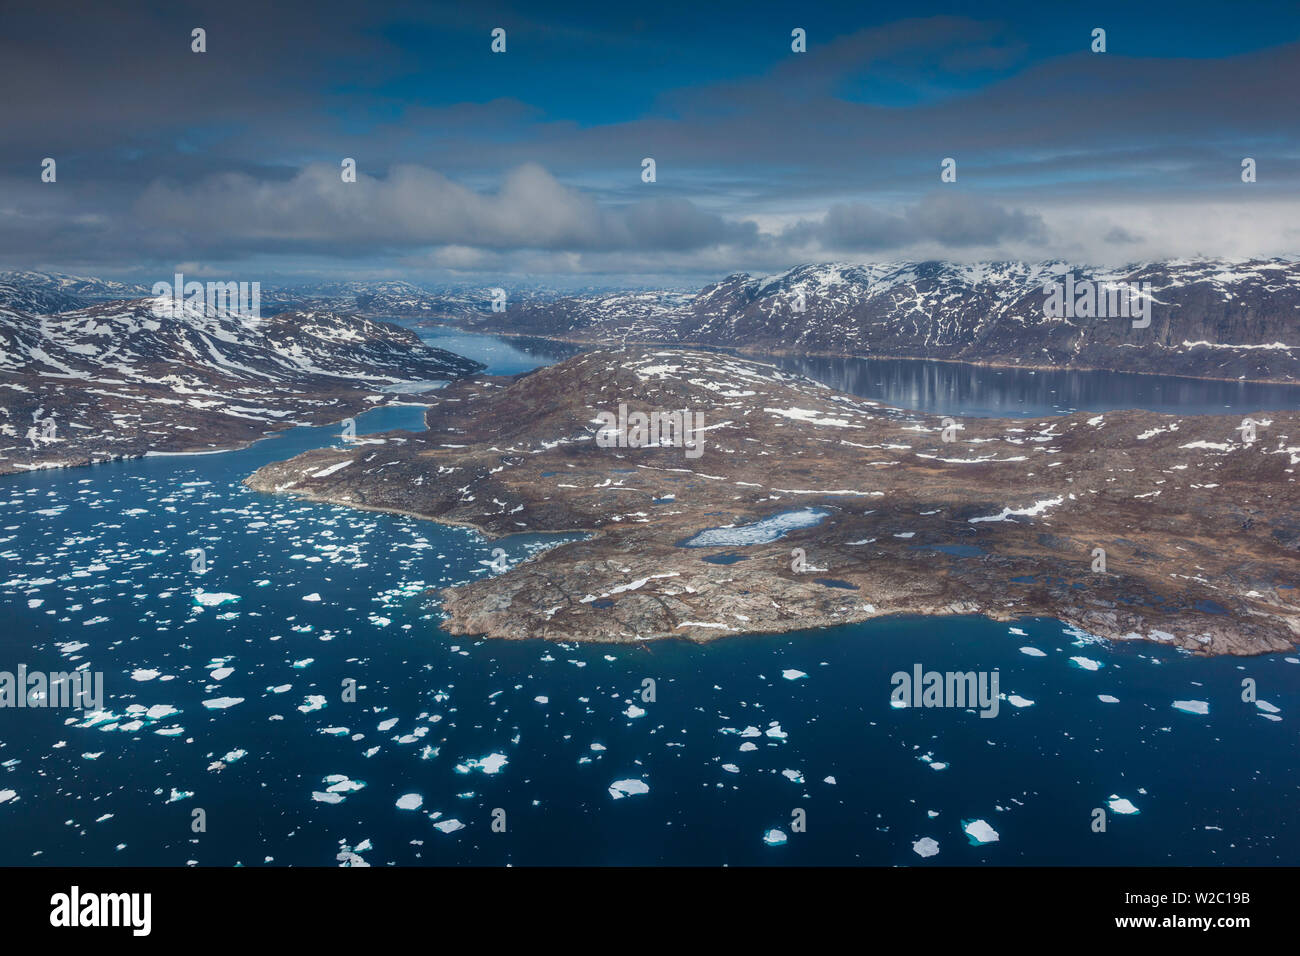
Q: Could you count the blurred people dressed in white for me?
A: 0